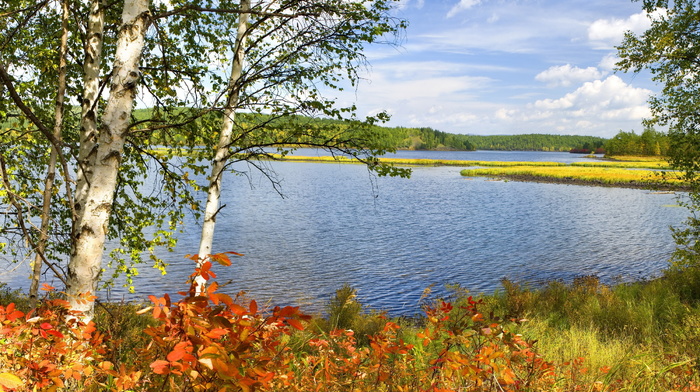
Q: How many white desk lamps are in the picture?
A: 0